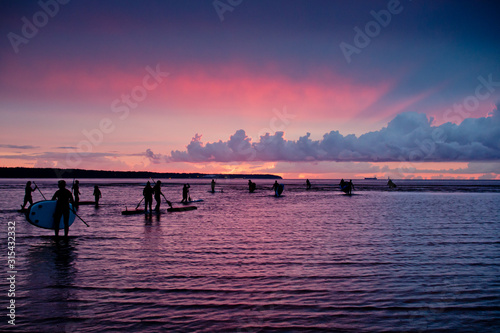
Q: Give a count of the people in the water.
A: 14